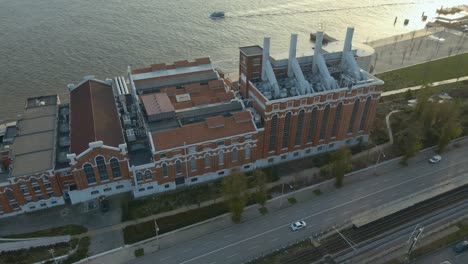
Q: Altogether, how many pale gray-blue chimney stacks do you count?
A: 4